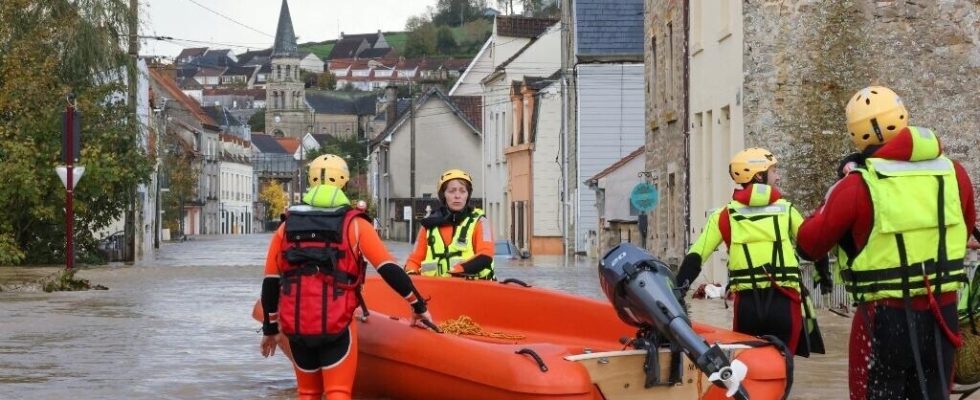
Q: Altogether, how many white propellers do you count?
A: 1